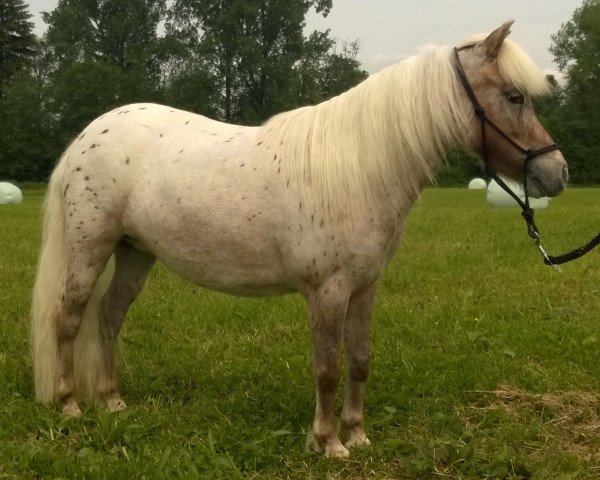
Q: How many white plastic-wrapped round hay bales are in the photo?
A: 3